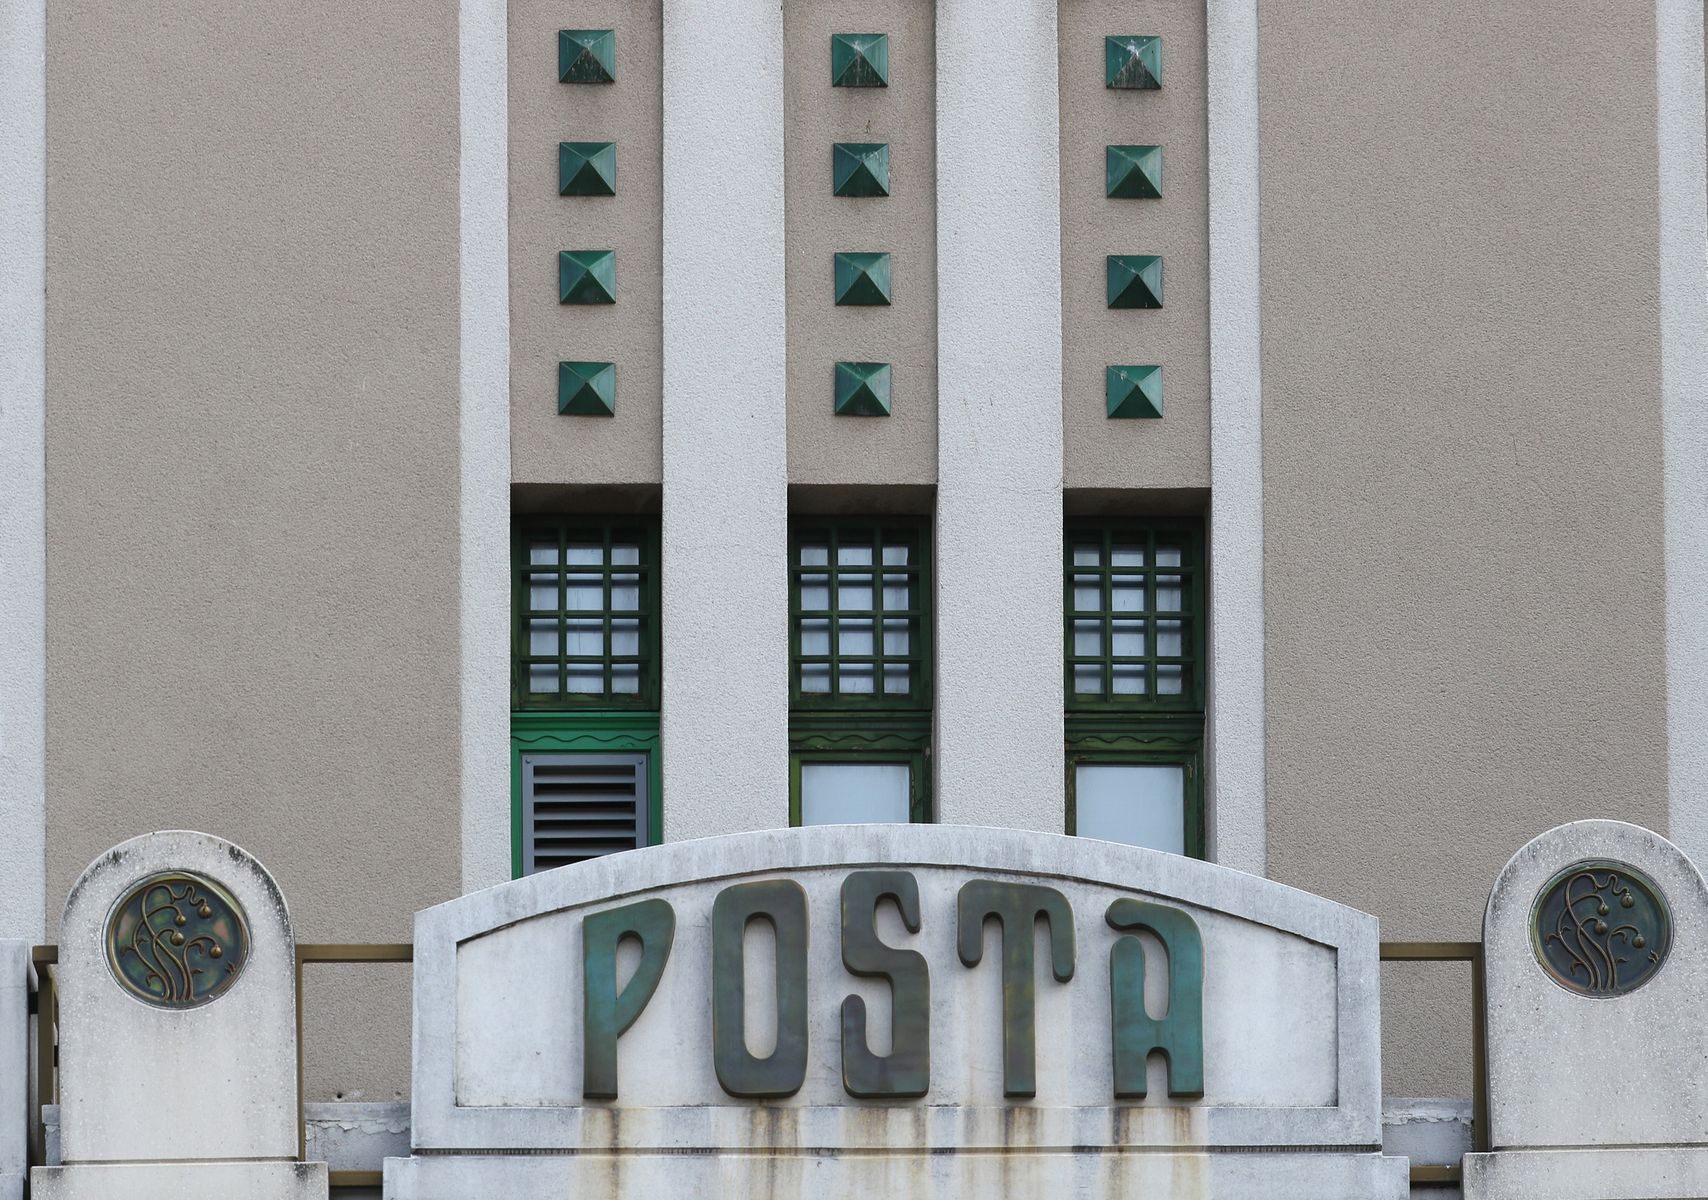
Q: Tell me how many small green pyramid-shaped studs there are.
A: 12